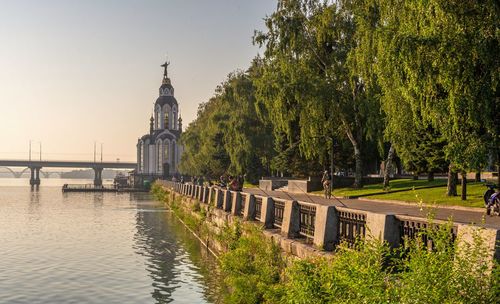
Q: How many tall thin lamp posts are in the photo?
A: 4